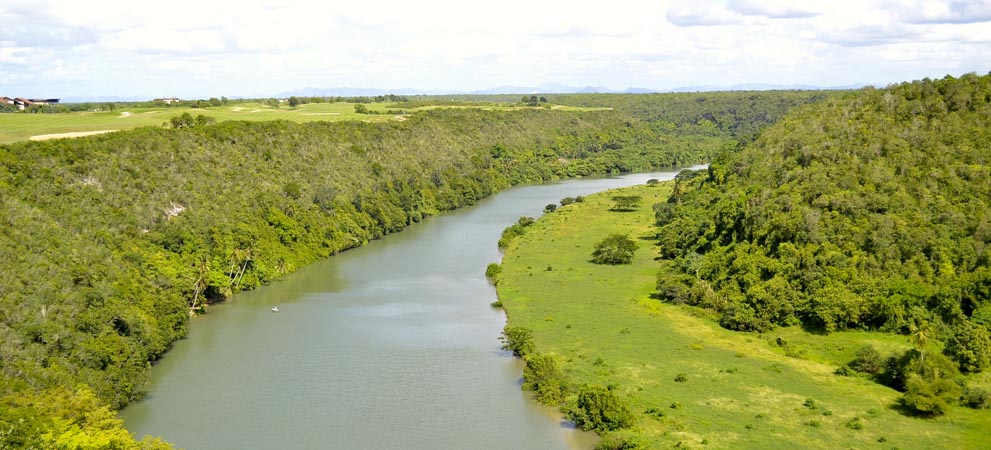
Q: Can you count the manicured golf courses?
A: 1